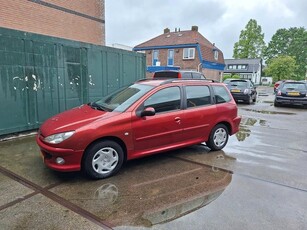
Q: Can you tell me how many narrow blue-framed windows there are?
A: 2